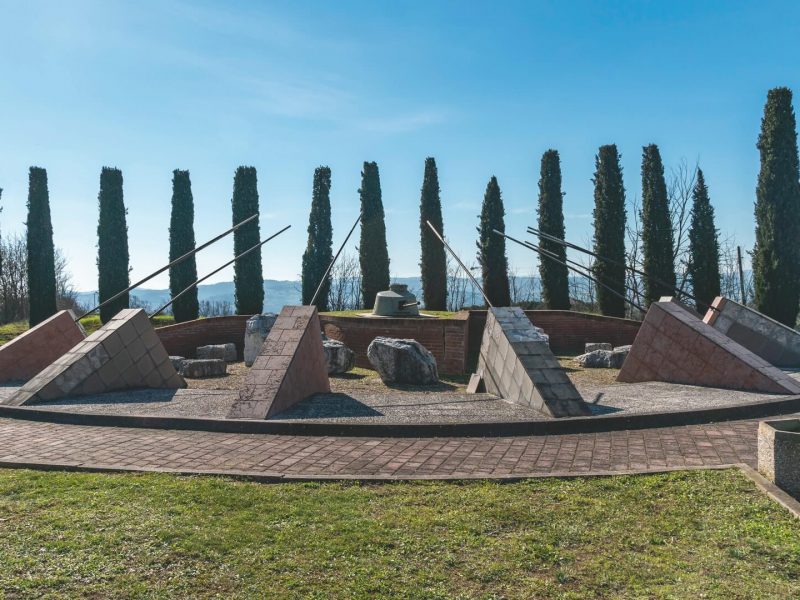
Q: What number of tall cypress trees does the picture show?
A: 13